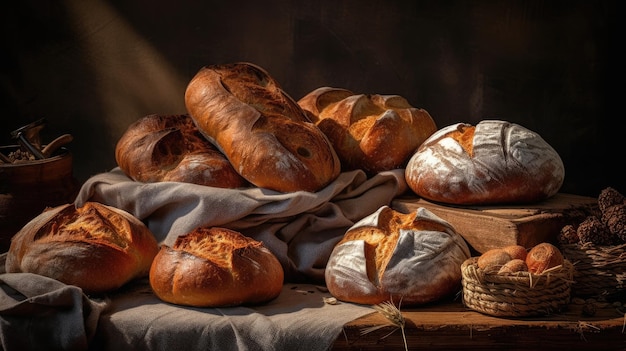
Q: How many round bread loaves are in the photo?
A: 6